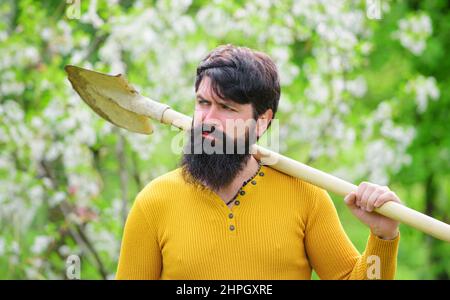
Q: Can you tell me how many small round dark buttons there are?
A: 6